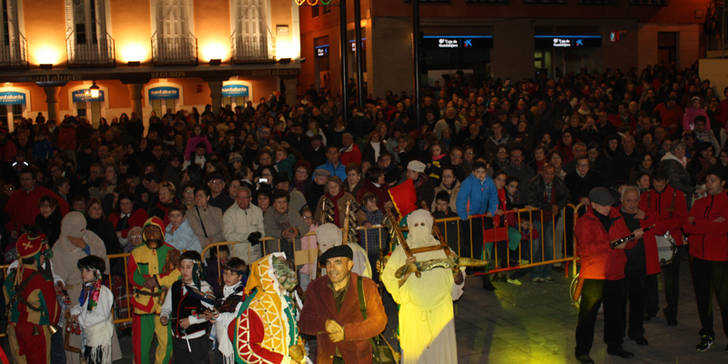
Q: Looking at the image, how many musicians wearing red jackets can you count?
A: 4